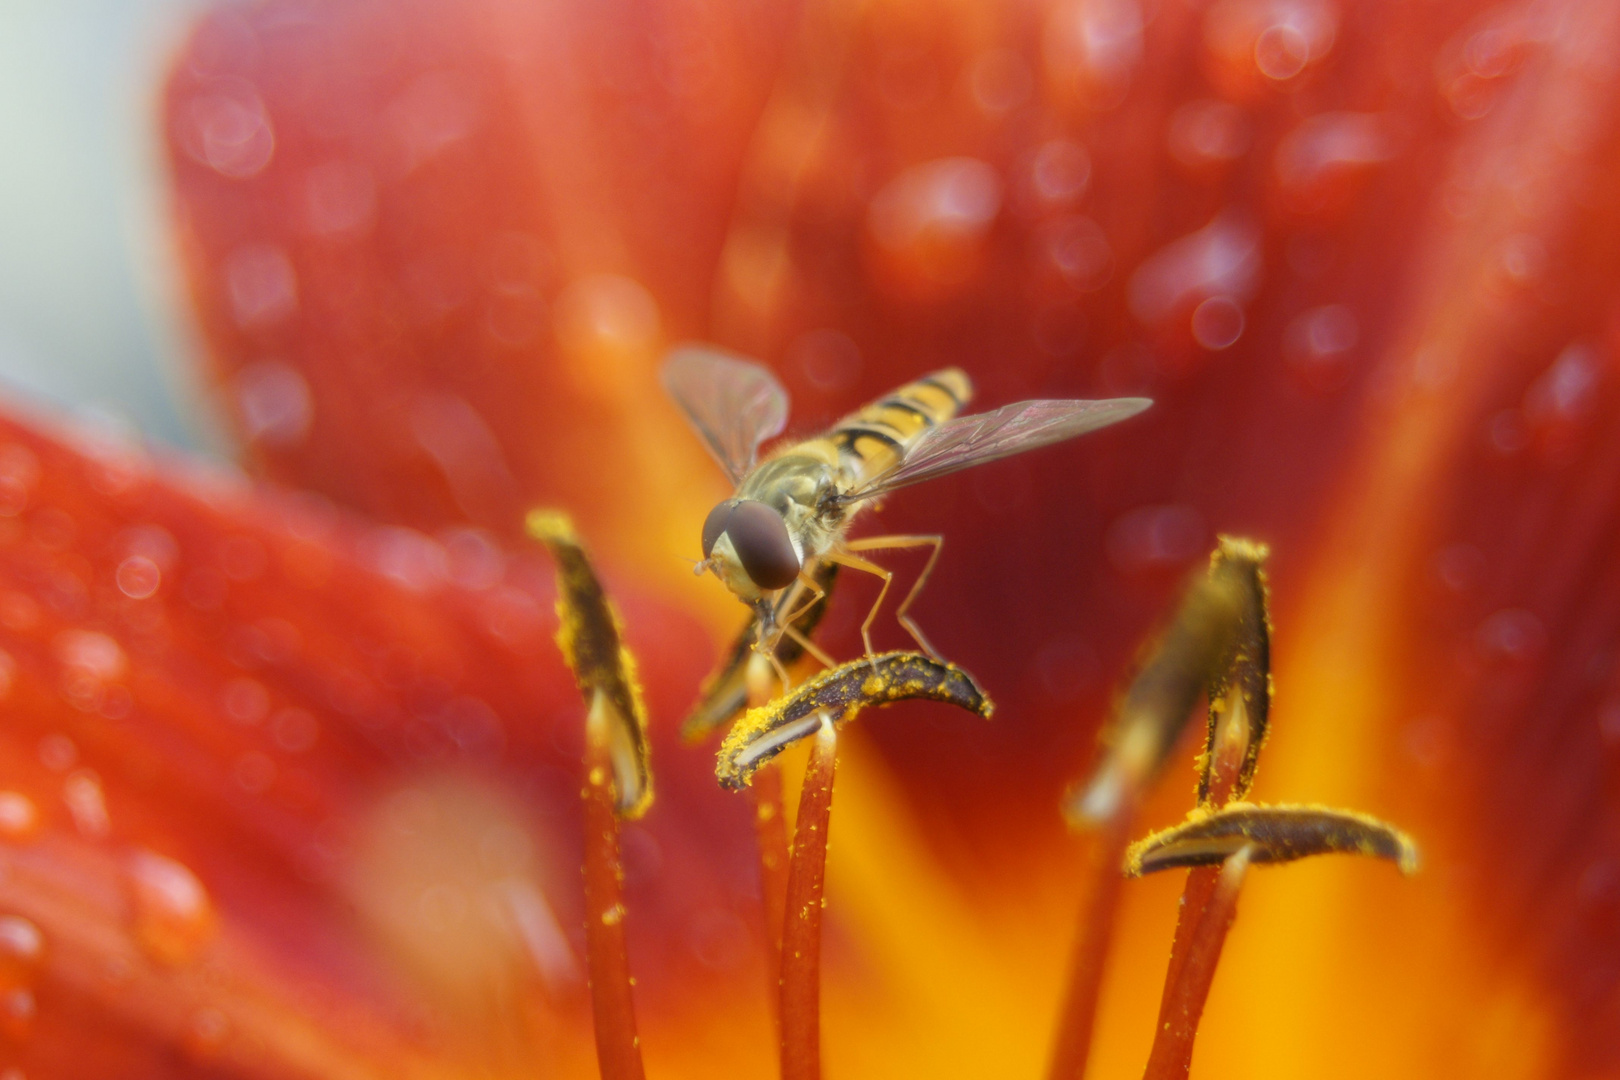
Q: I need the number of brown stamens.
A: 6